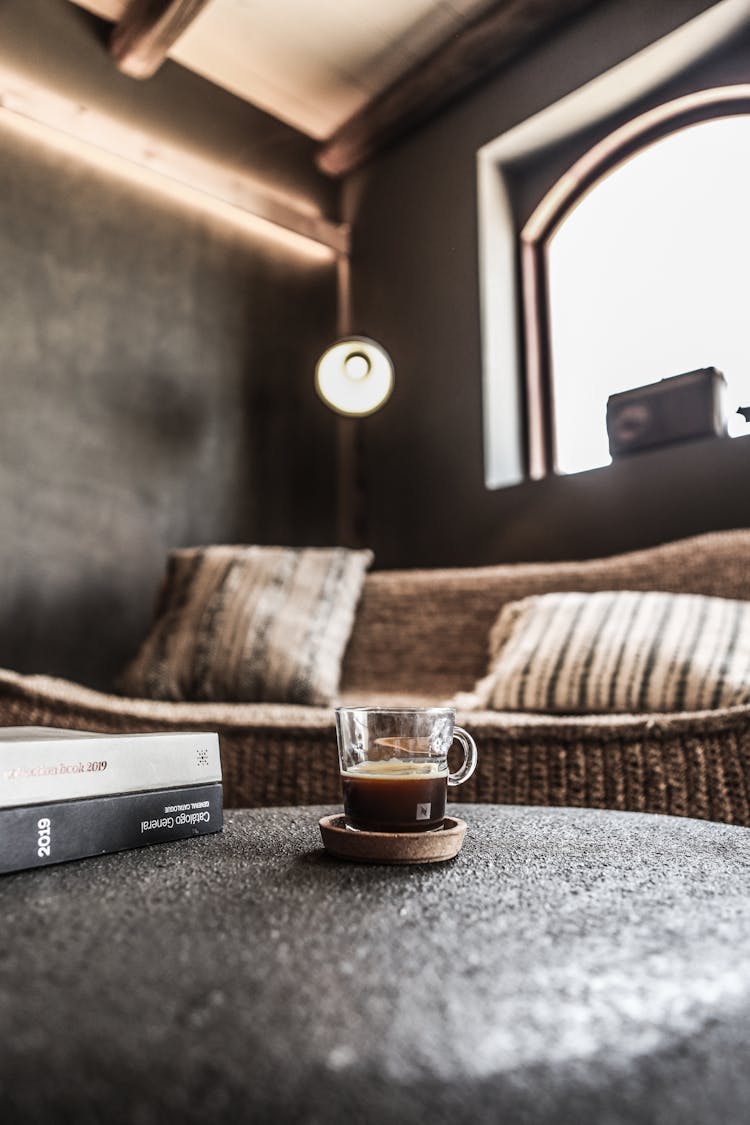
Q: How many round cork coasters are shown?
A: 1